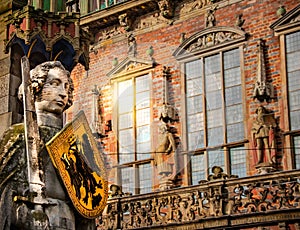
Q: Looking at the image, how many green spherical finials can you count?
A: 3